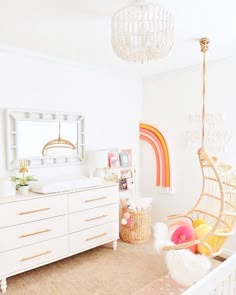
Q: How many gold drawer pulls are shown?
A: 6